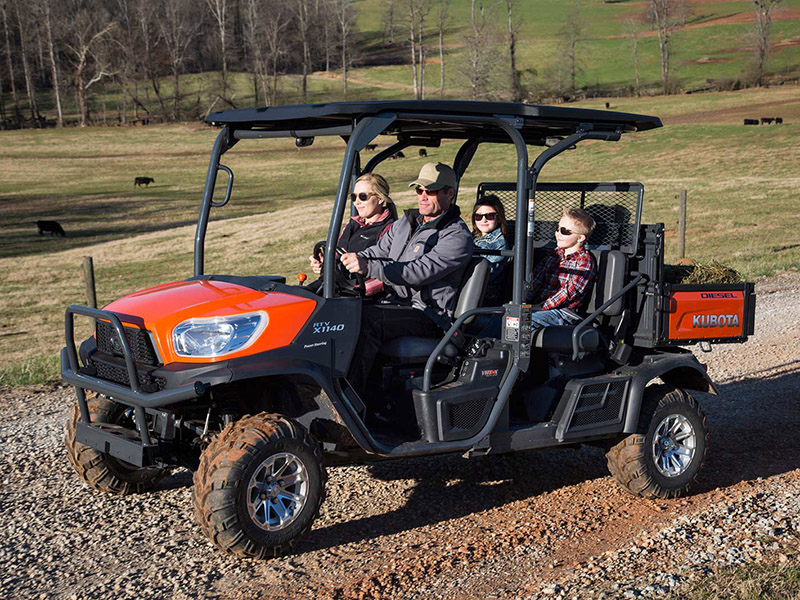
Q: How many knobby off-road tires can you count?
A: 3